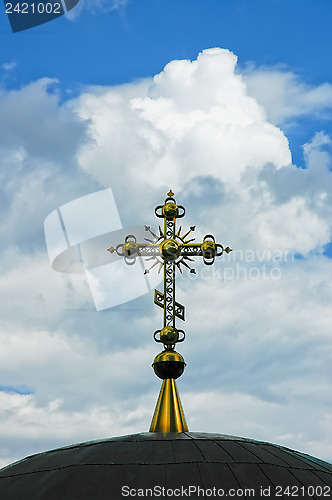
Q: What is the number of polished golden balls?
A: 6